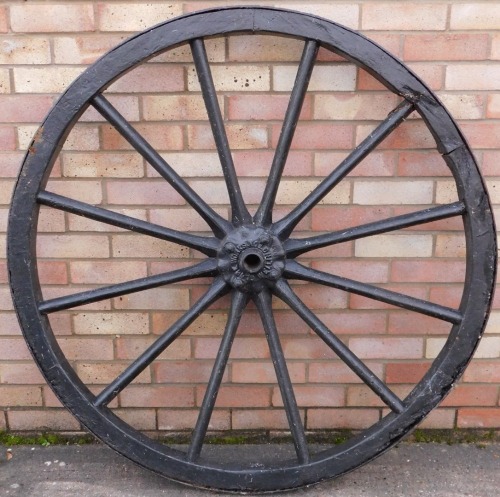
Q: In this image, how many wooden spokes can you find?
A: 12